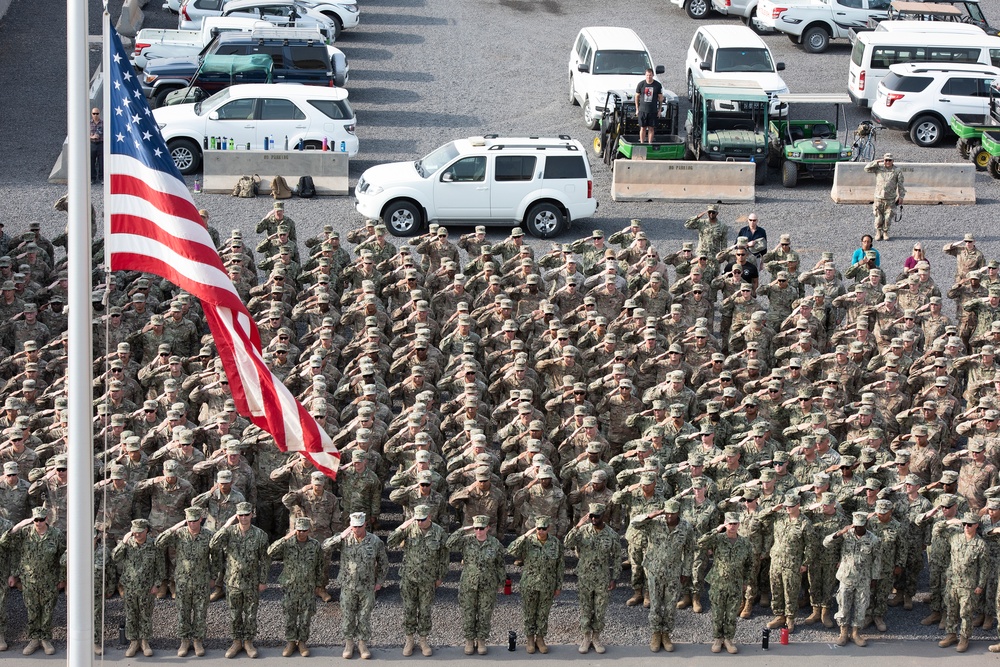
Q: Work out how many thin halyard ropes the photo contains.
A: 1